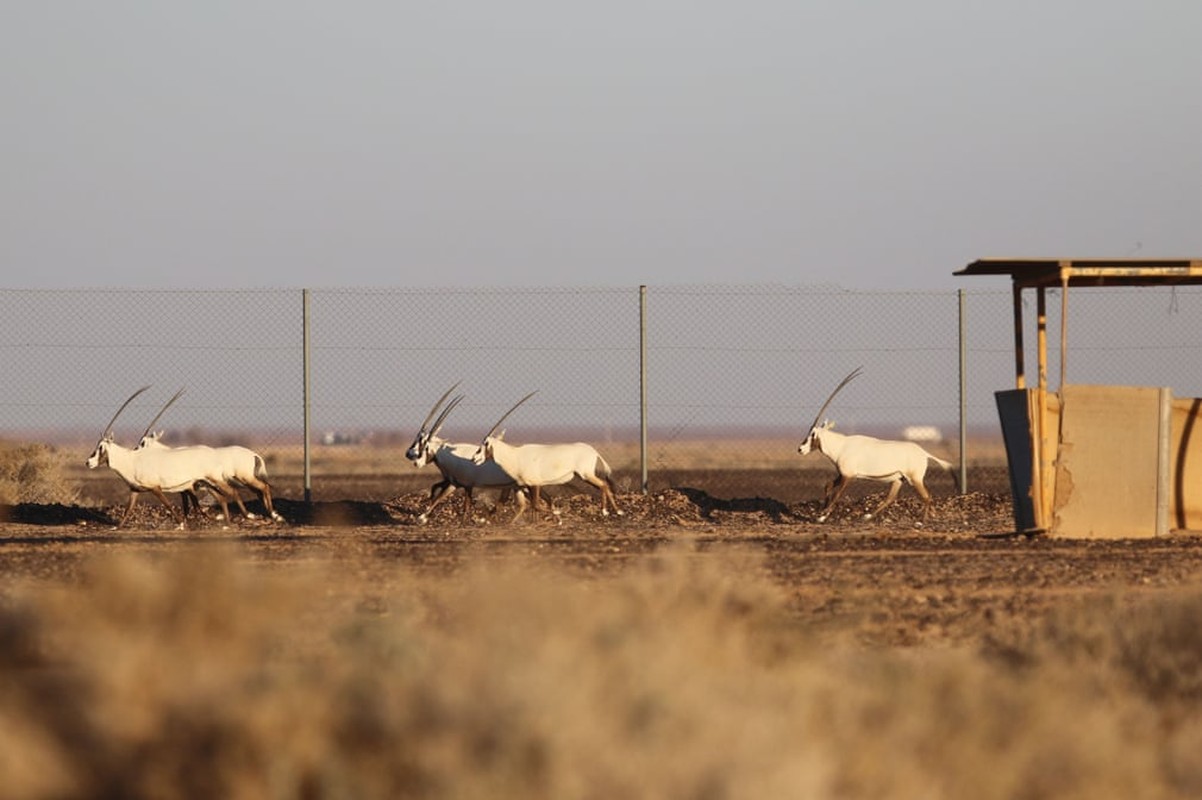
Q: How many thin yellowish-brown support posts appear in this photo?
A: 3